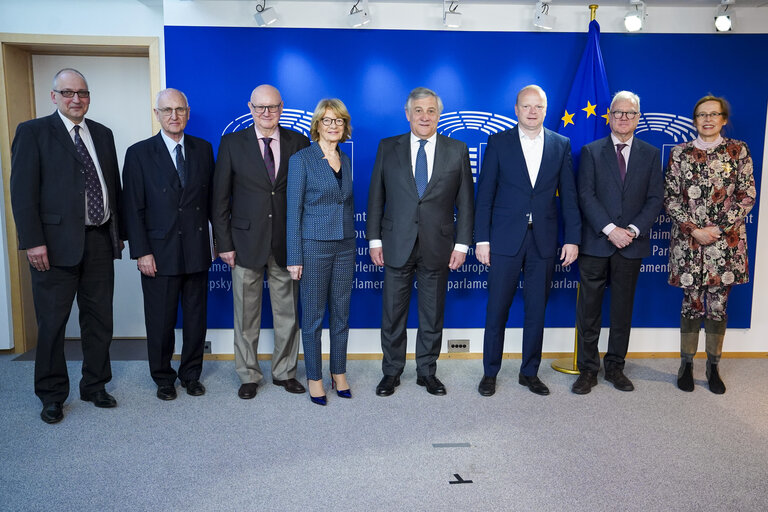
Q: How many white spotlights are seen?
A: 6